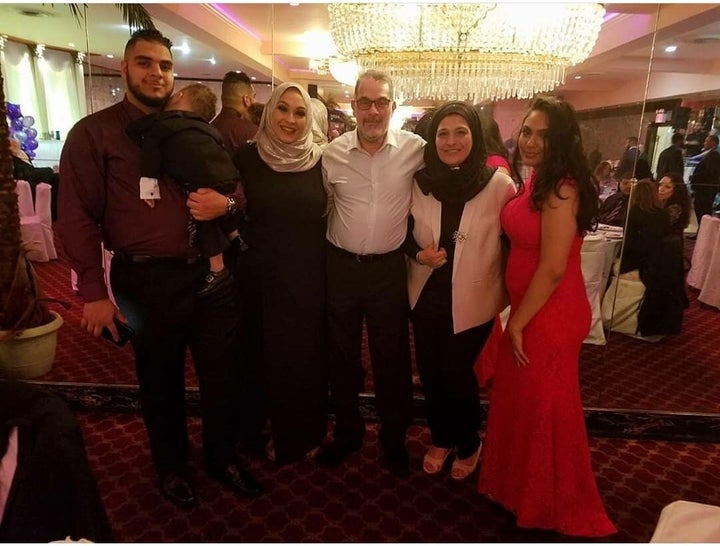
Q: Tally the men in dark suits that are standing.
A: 3